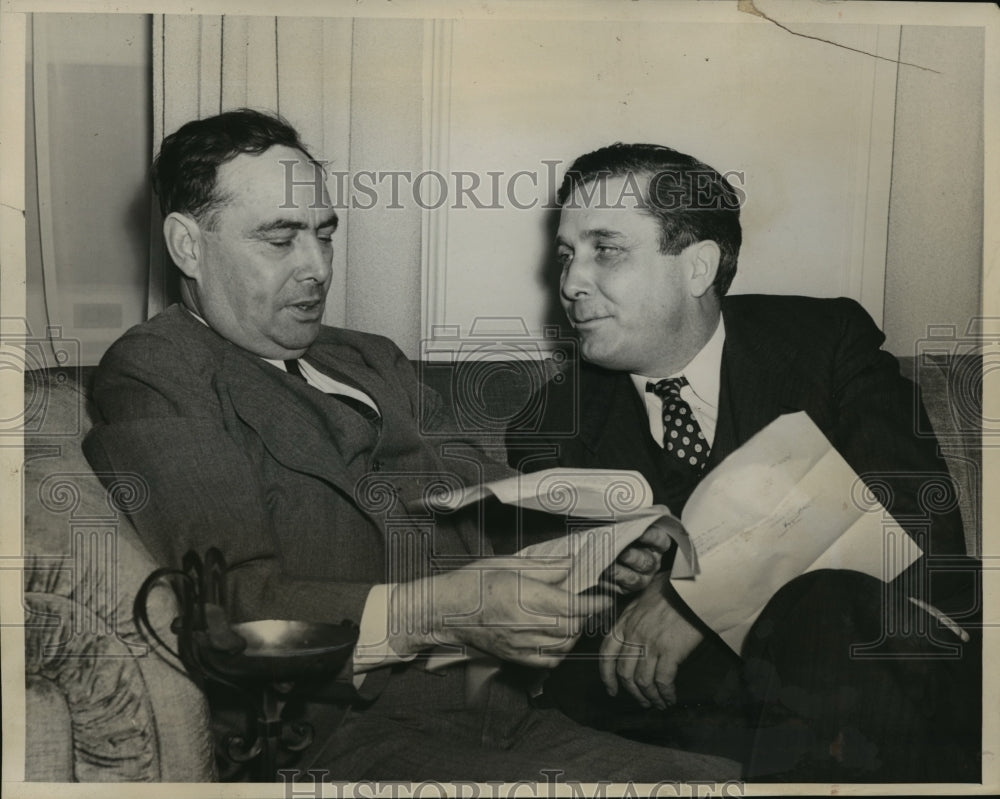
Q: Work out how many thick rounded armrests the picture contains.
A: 1